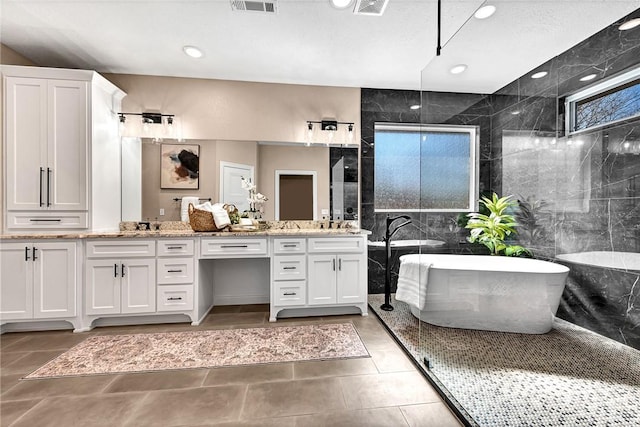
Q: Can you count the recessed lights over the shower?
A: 2